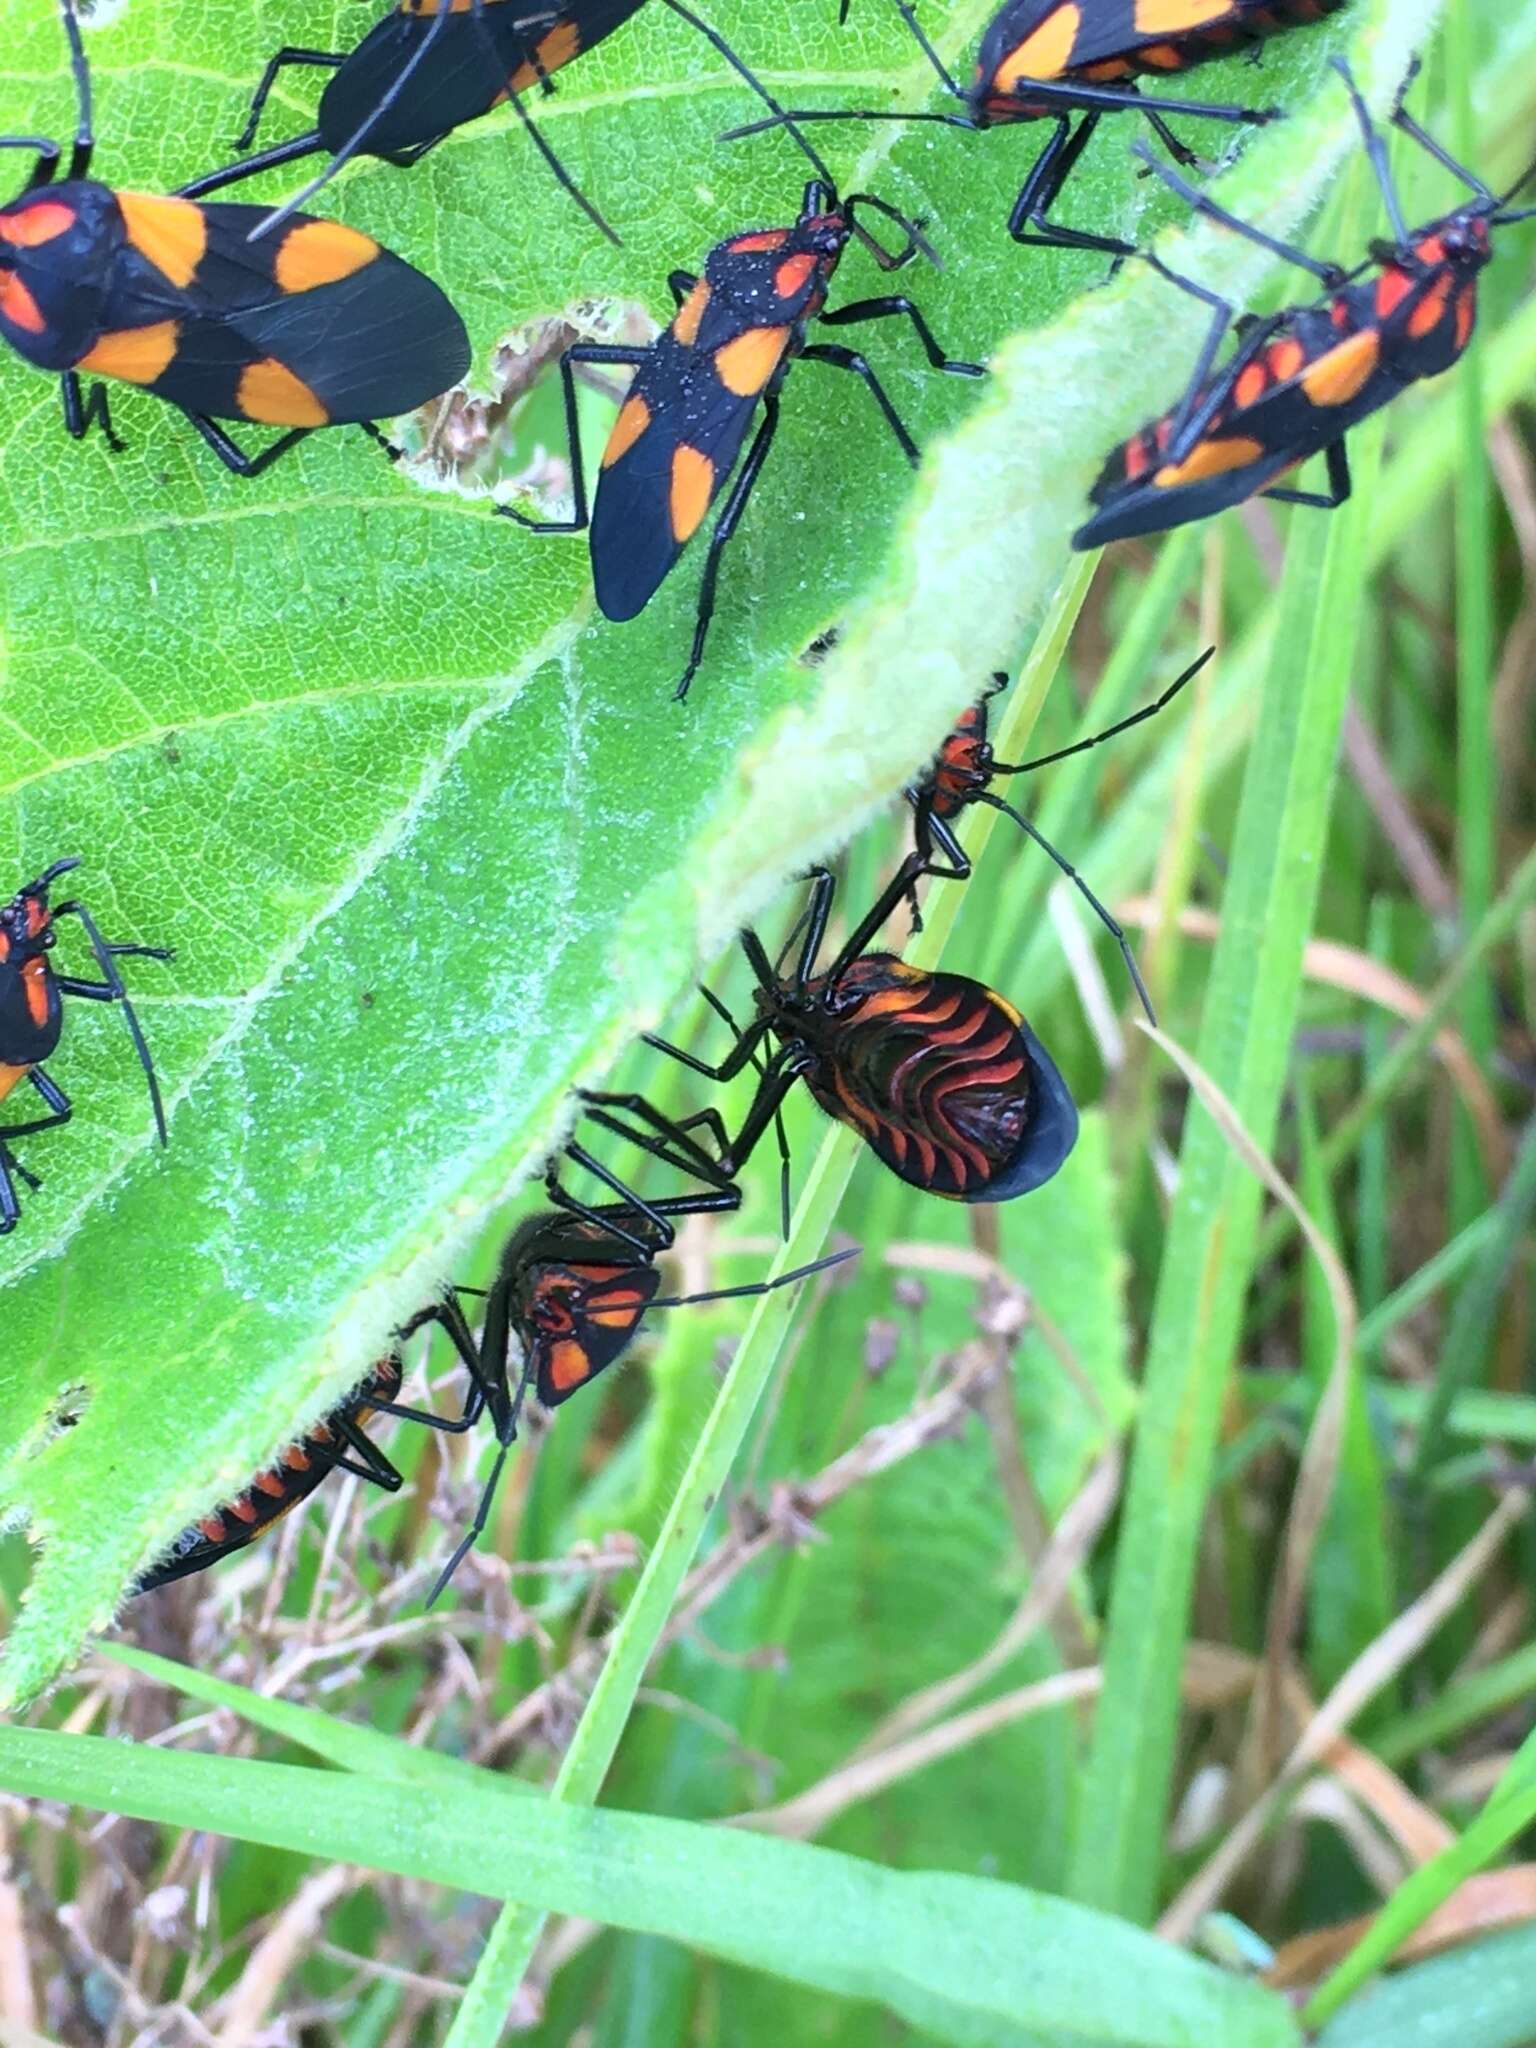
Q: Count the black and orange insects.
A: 10